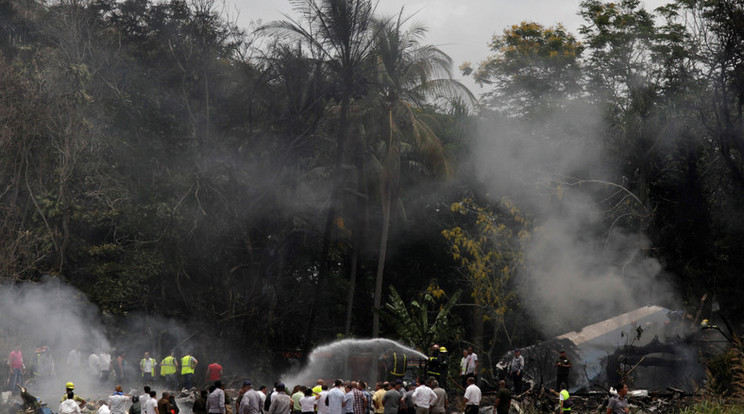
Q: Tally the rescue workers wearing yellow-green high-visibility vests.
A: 5